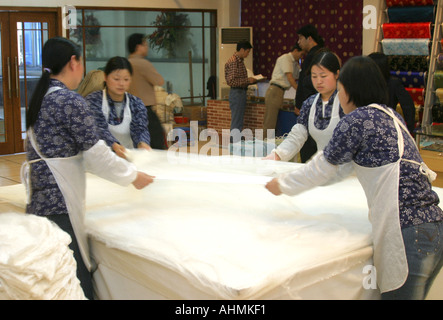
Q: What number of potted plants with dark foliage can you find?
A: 2